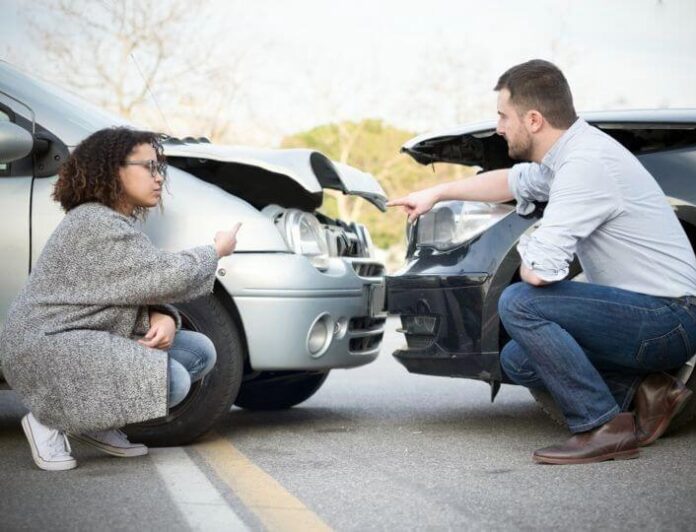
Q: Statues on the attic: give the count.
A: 0